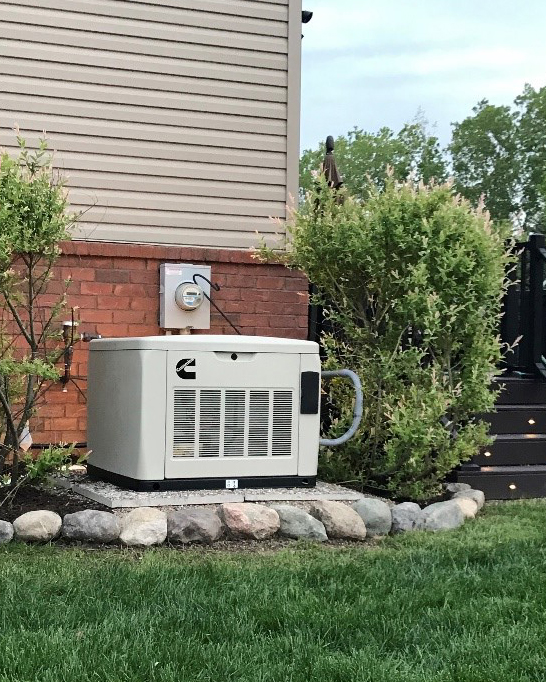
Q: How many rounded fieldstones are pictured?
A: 14